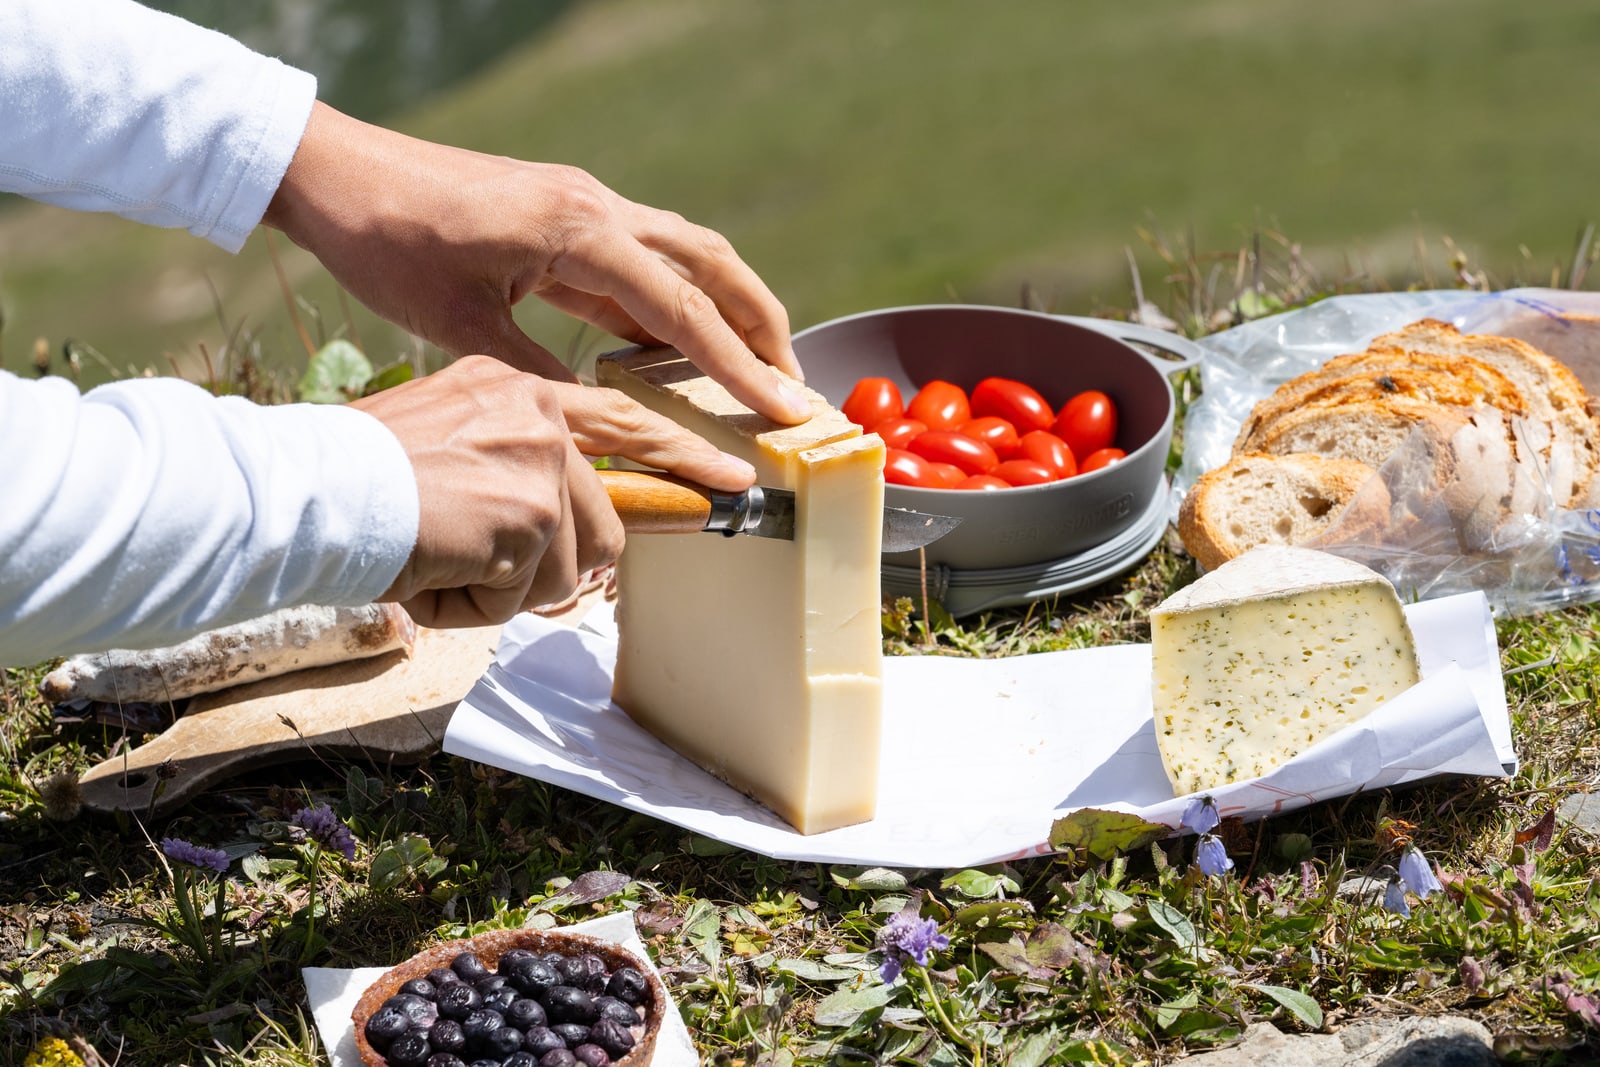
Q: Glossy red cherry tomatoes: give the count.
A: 13